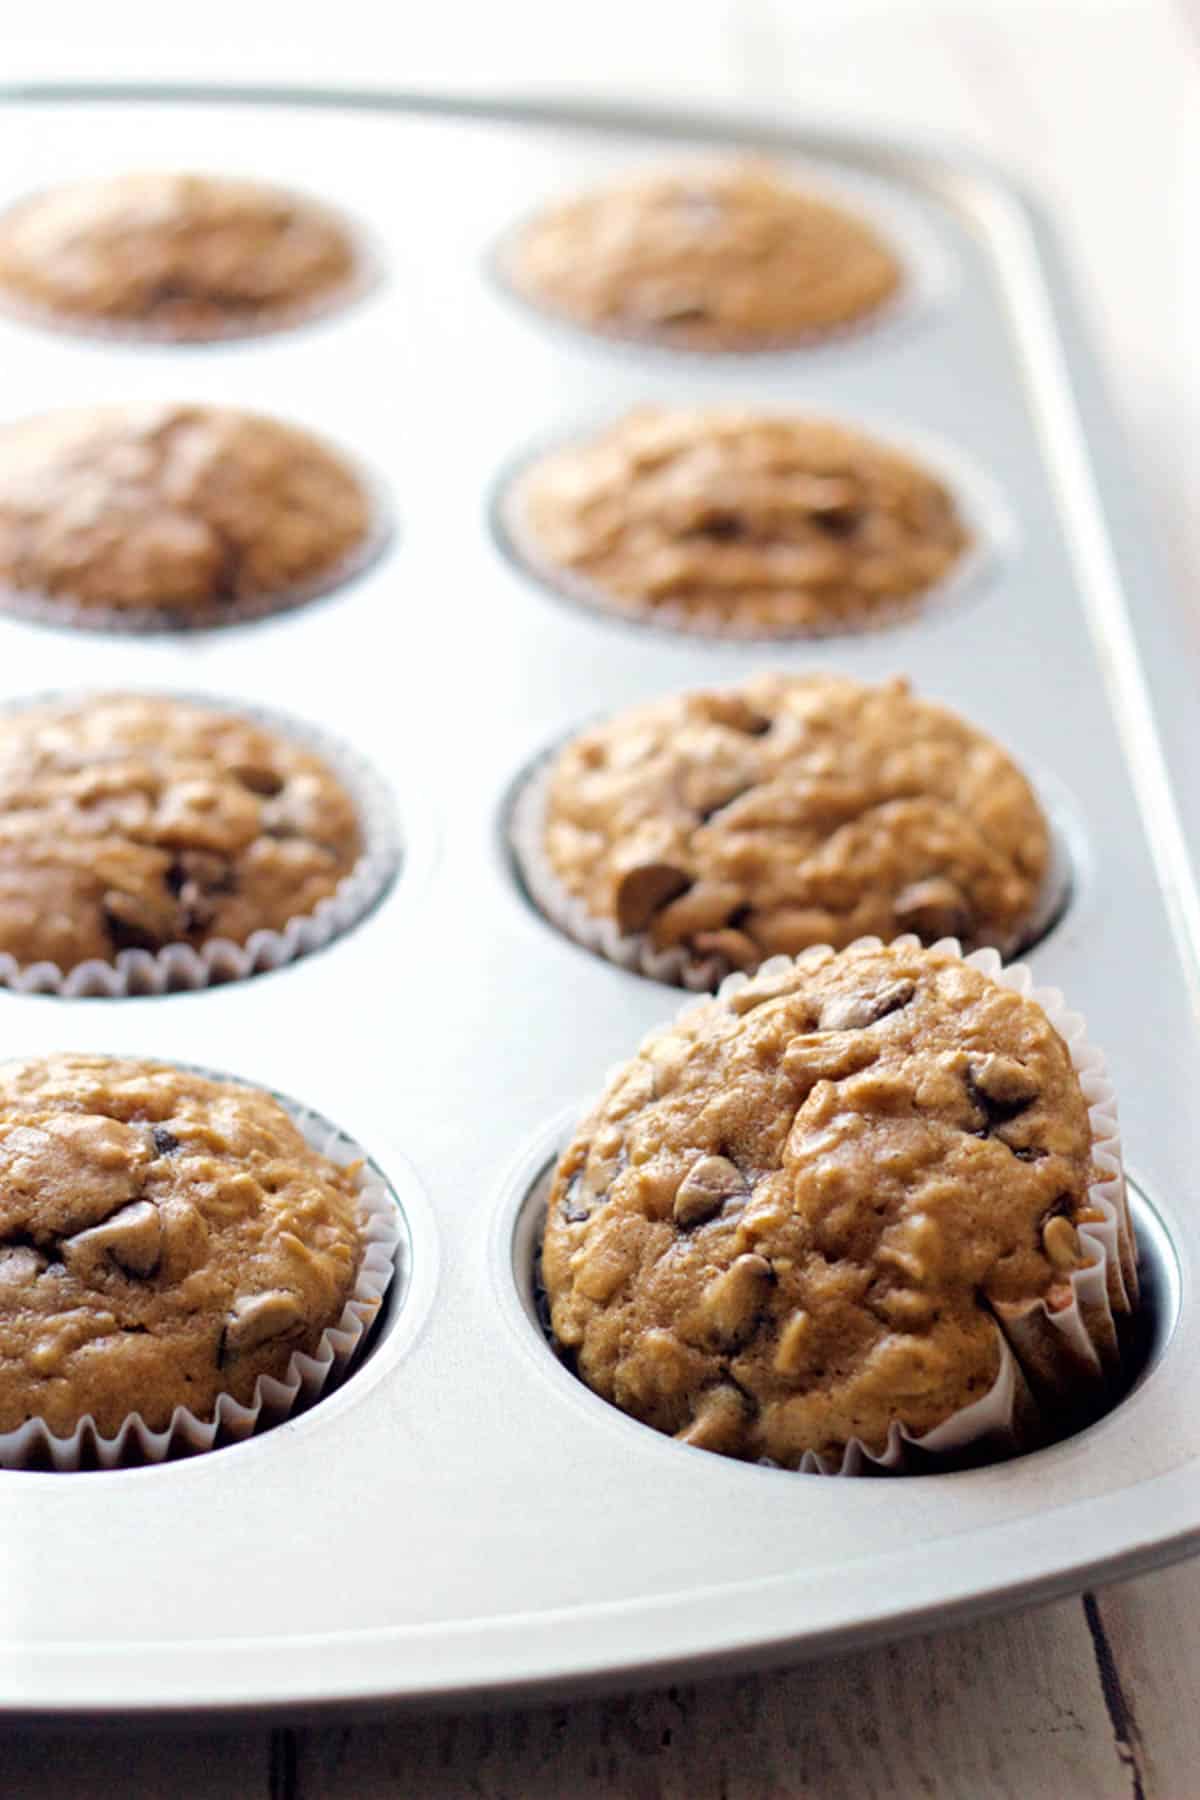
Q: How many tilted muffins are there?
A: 1